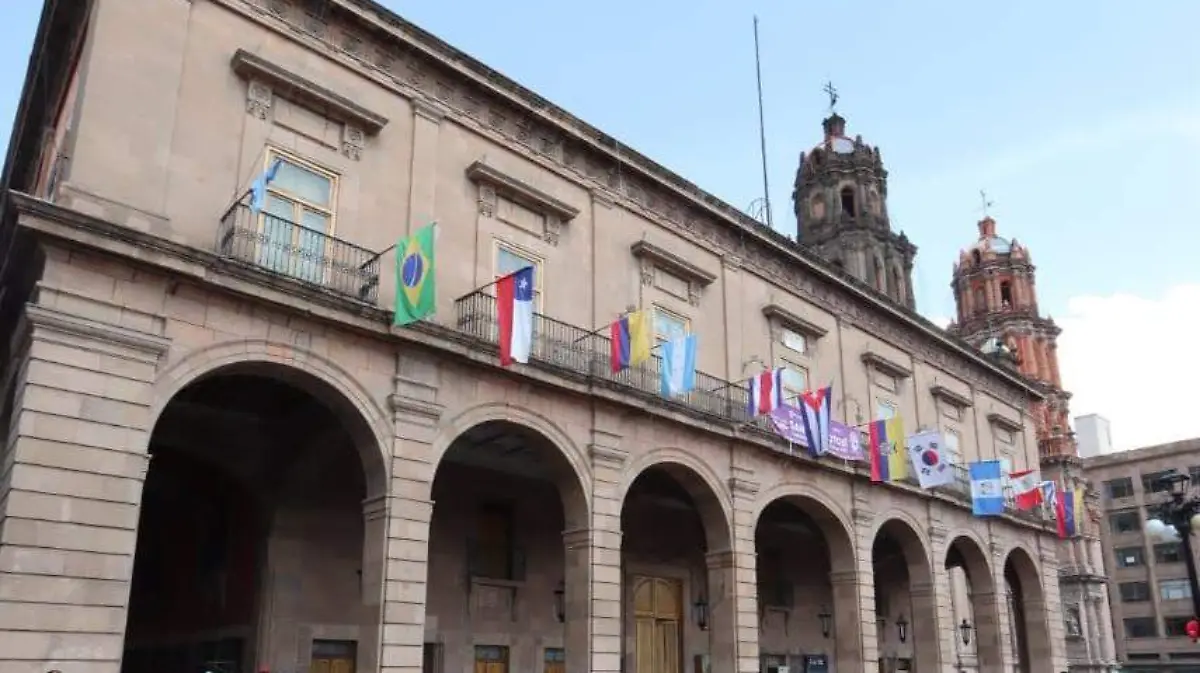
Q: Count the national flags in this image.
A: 13